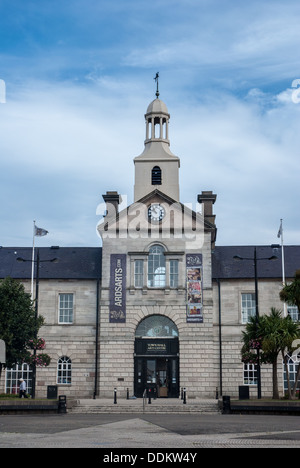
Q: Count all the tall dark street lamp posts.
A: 2